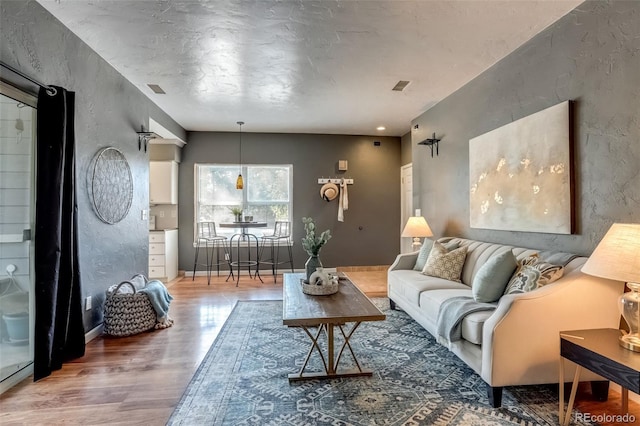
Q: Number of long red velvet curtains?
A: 0